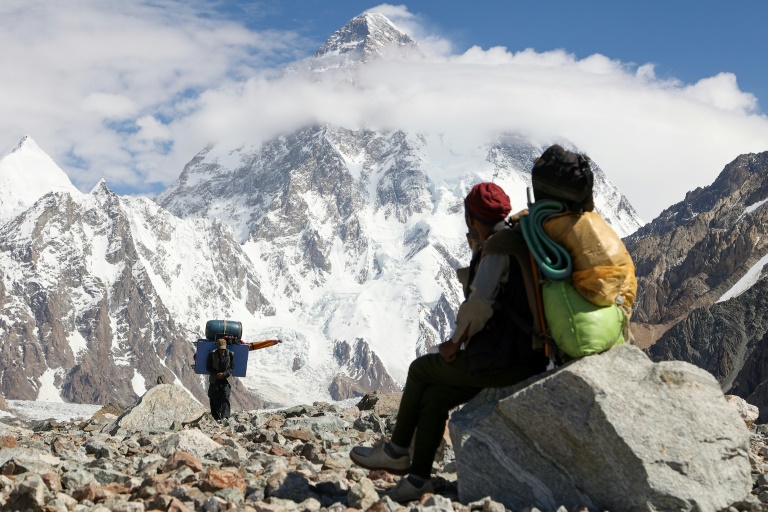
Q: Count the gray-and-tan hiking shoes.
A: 2